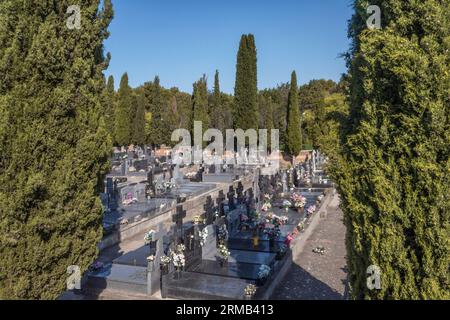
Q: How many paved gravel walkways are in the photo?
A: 1